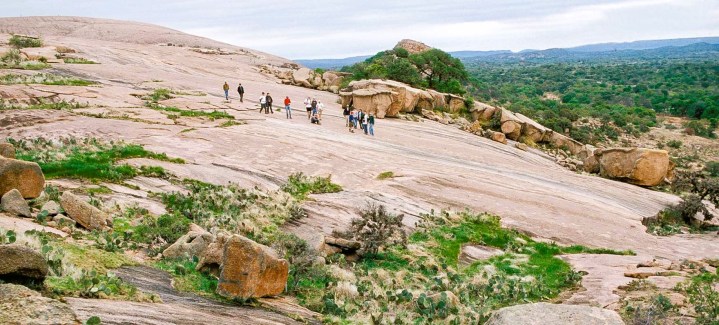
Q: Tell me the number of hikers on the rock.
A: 15